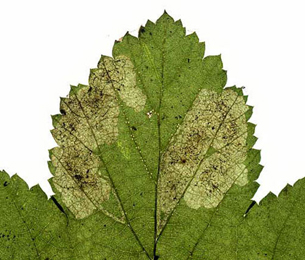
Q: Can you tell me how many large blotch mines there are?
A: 2